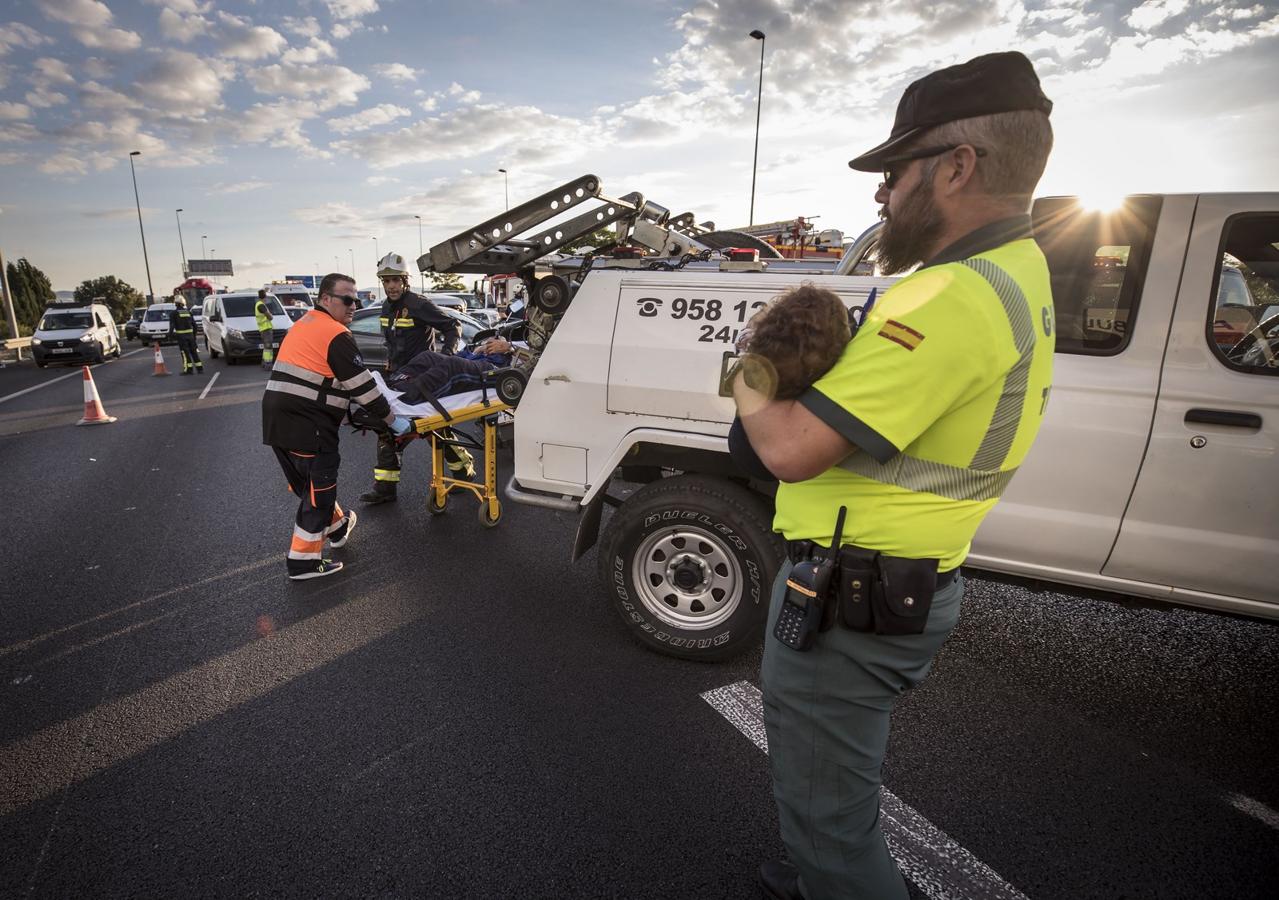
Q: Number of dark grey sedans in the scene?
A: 1